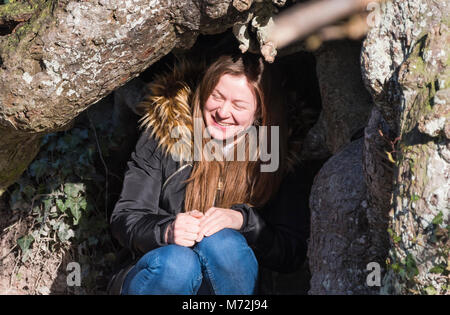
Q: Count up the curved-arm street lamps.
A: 0